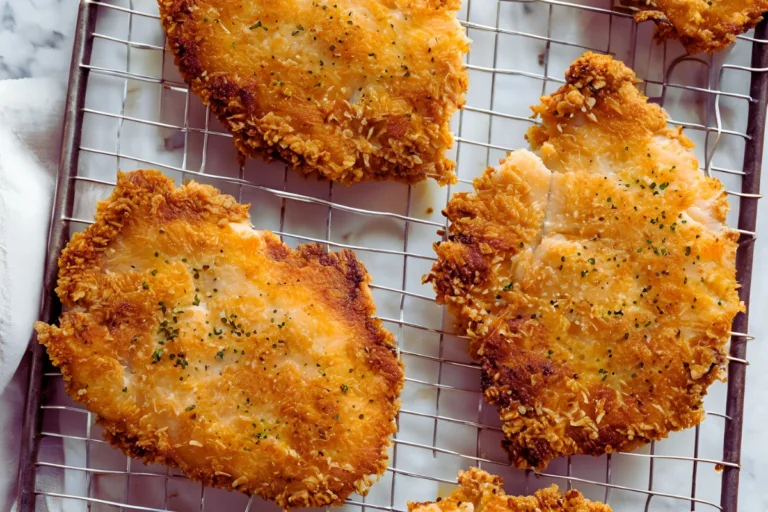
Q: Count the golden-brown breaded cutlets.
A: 5